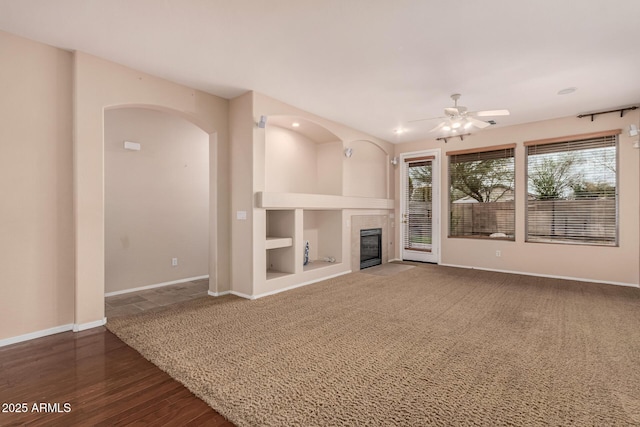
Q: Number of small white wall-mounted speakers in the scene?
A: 4